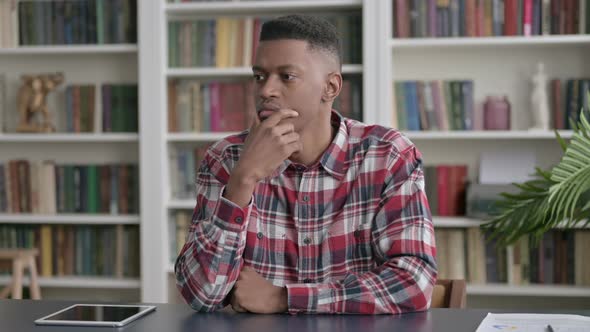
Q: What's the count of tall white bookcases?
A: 3